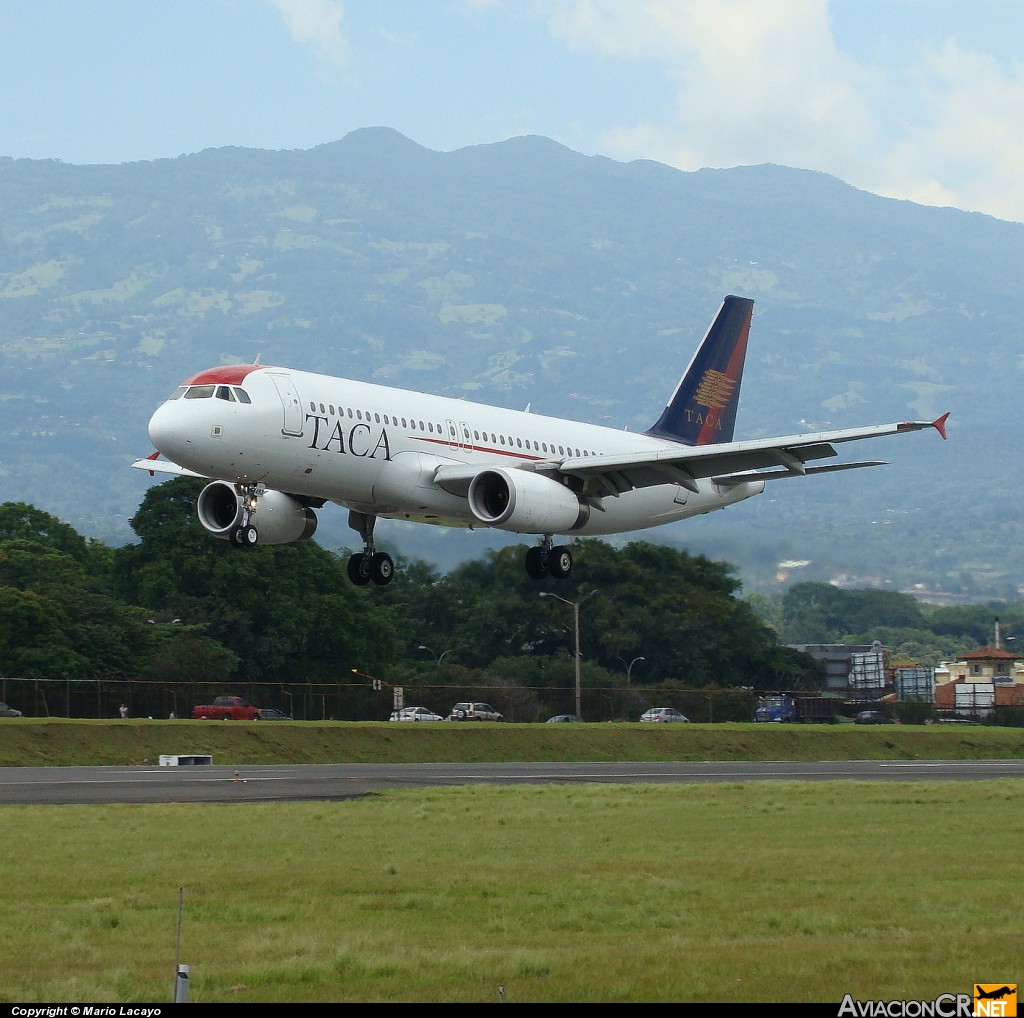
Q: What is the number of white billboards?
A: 3